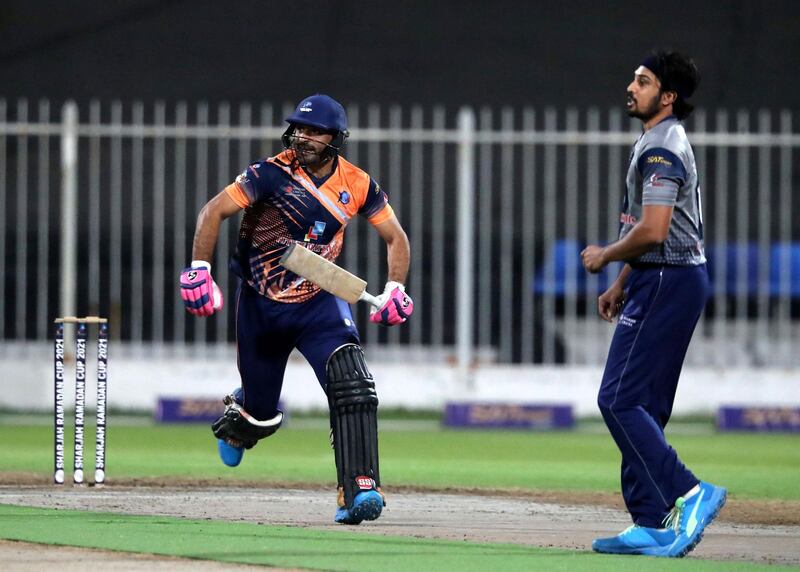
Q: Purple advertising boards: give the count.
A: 3